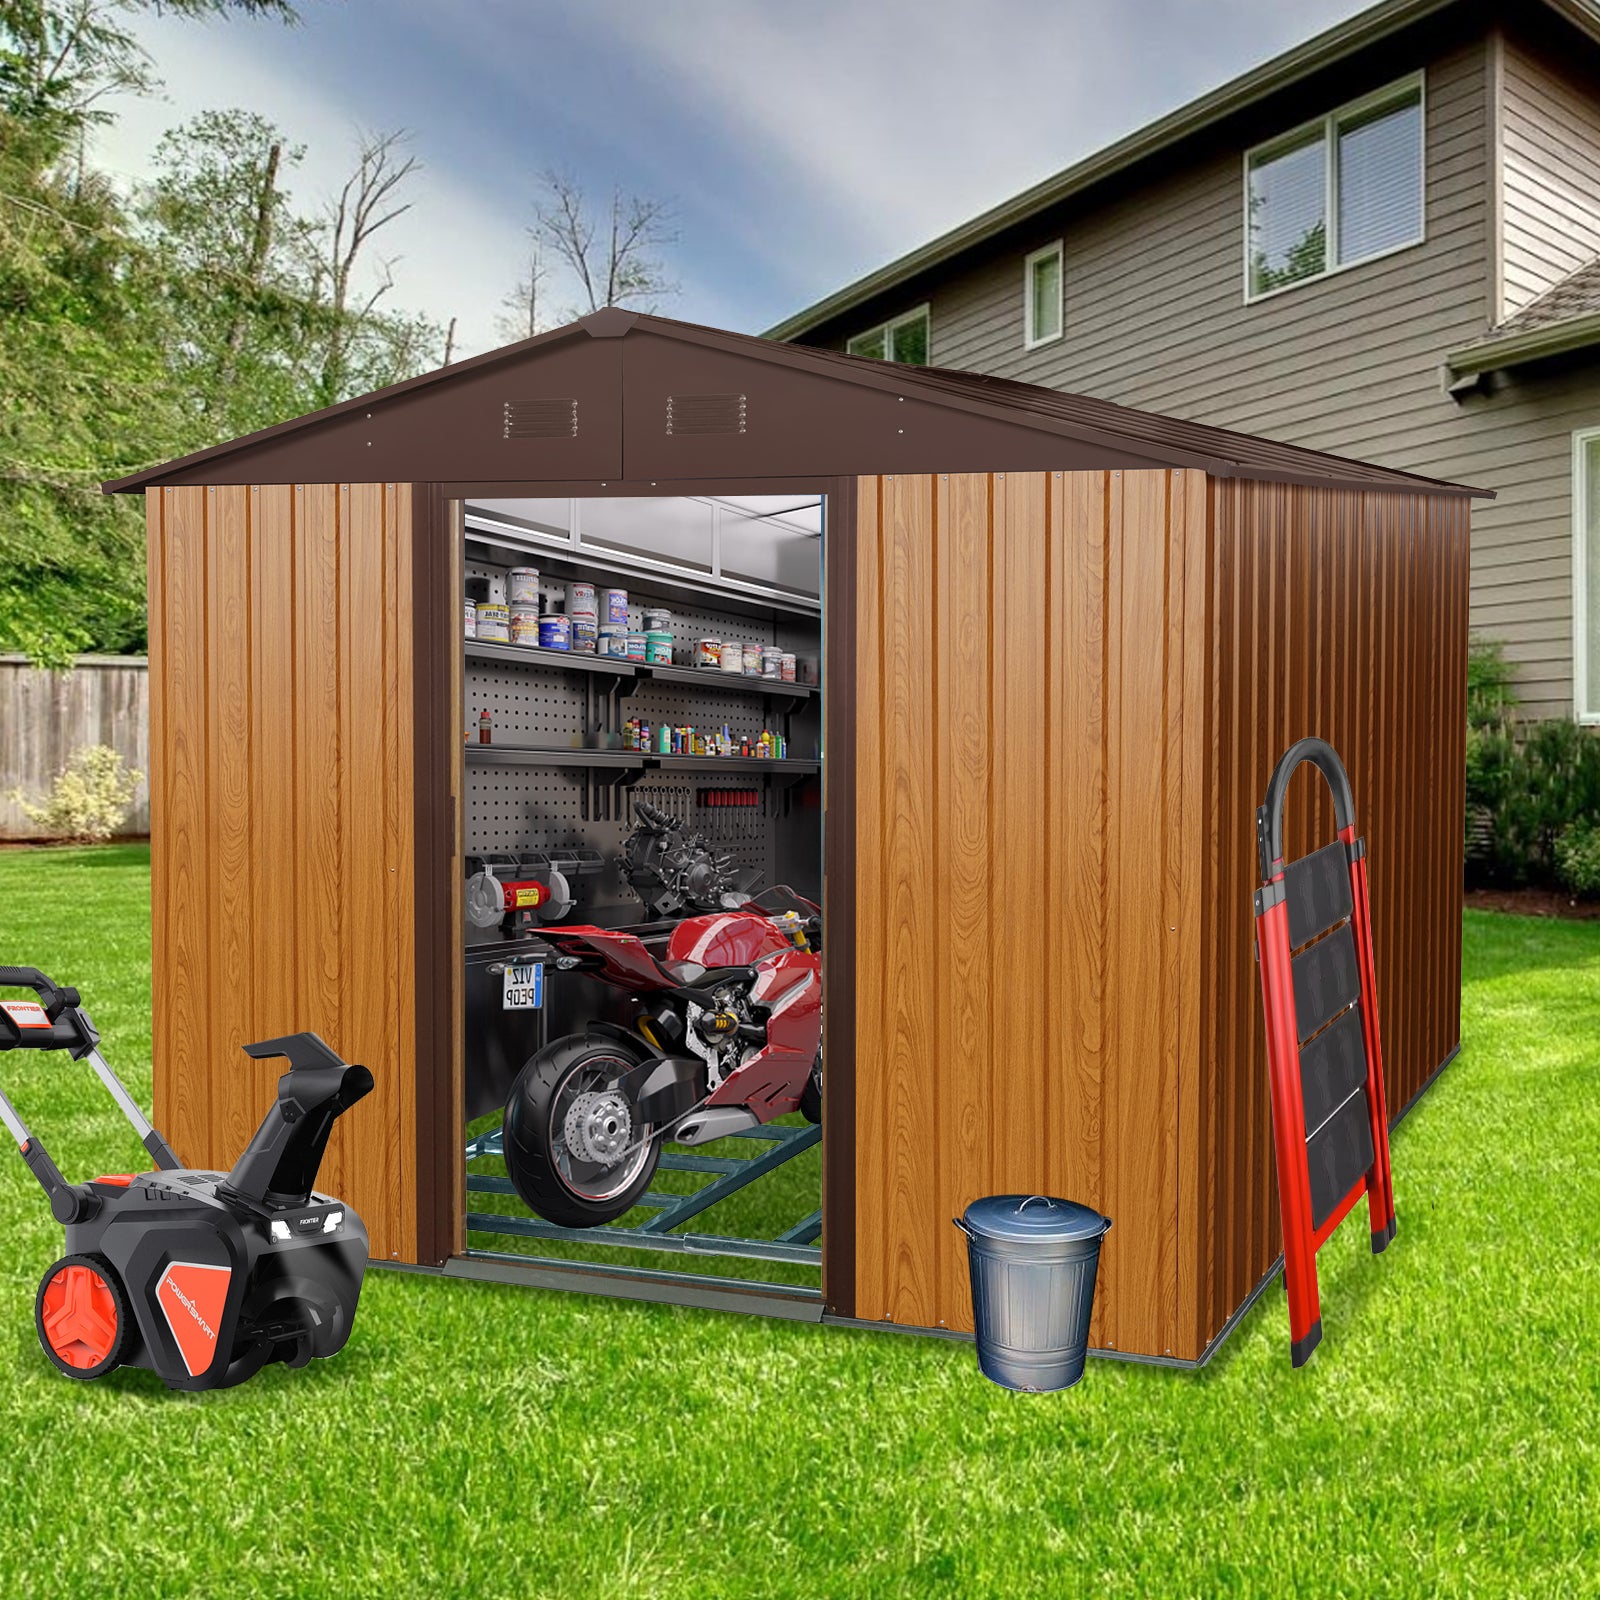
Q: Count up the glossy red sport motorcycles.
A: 1